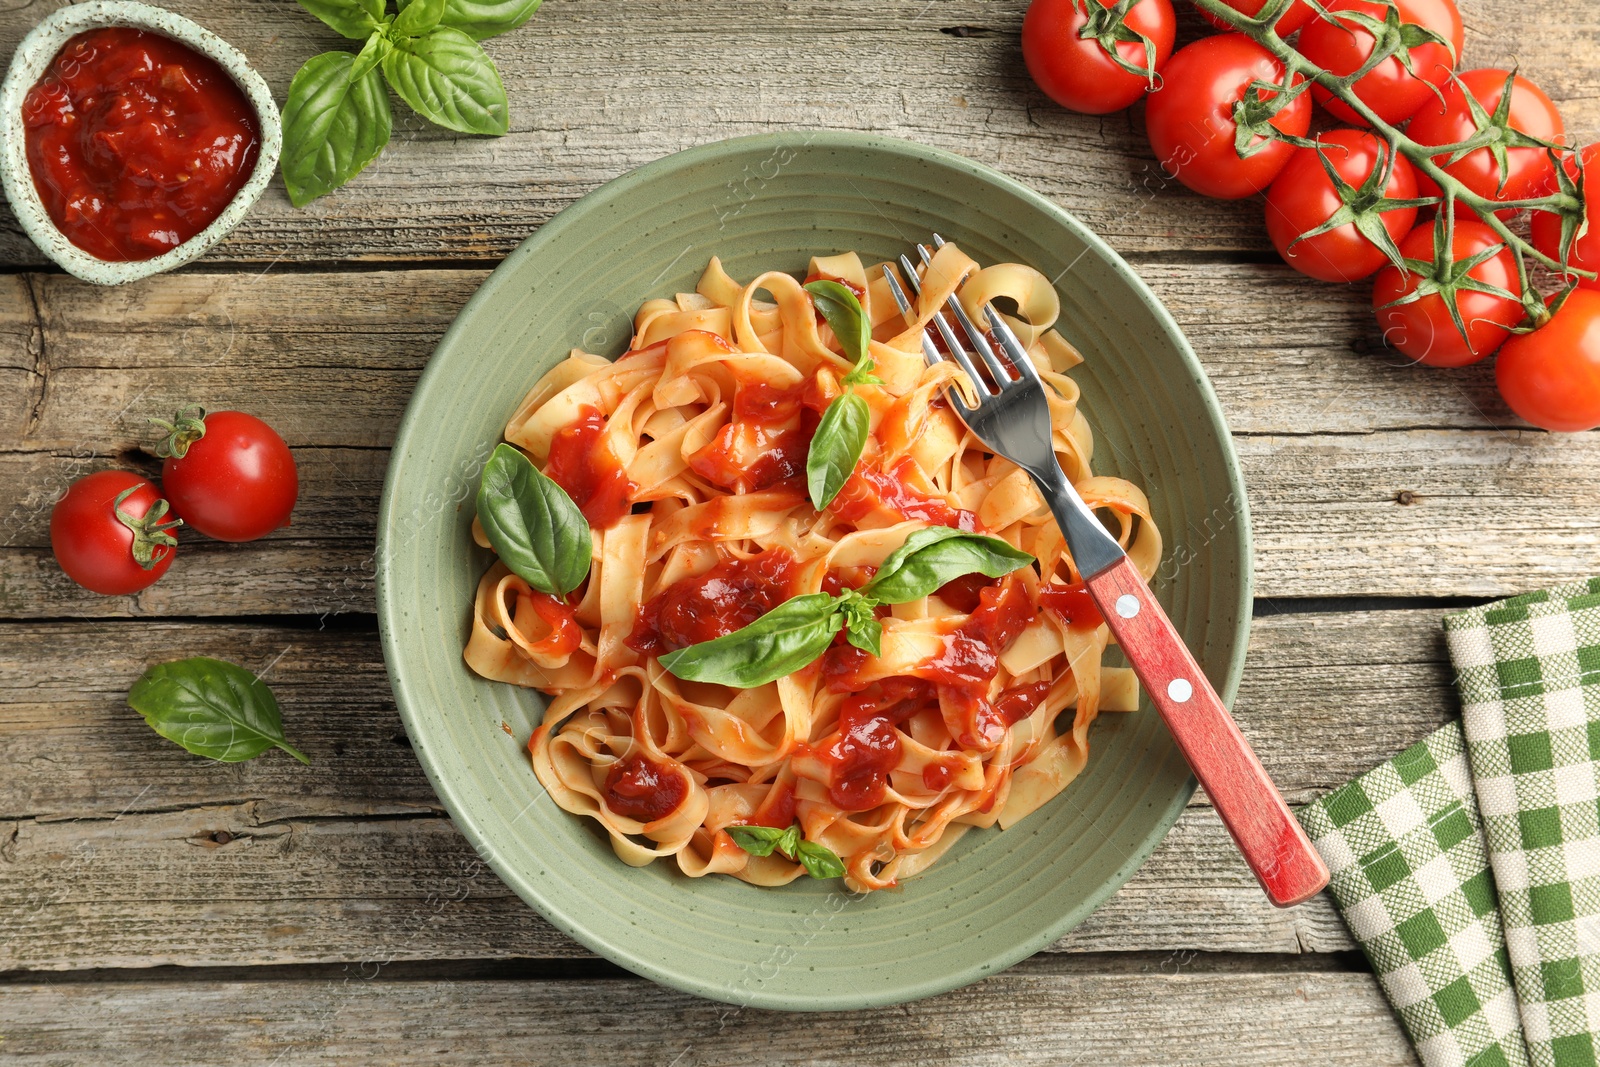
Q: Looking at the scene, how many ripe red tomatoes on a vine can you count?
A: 9